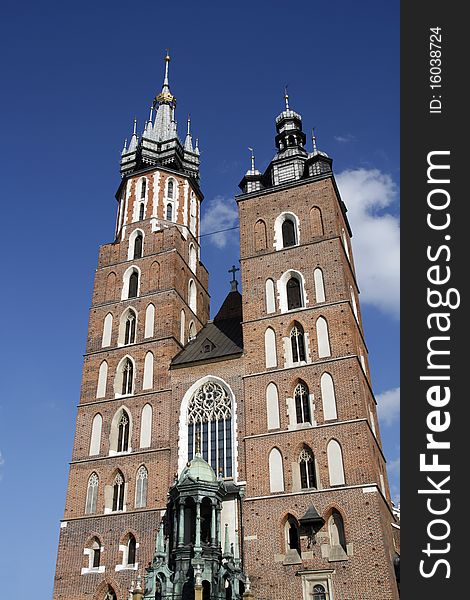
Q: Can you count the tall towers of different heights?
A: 2